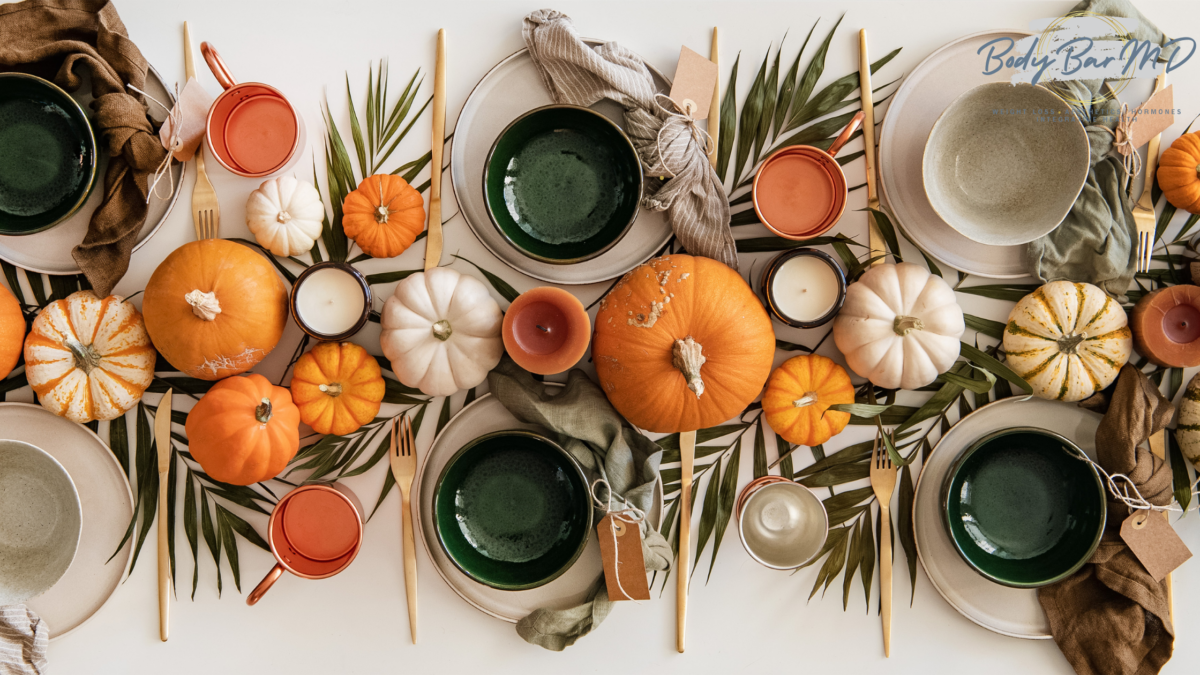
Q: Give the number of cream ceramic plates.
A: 6